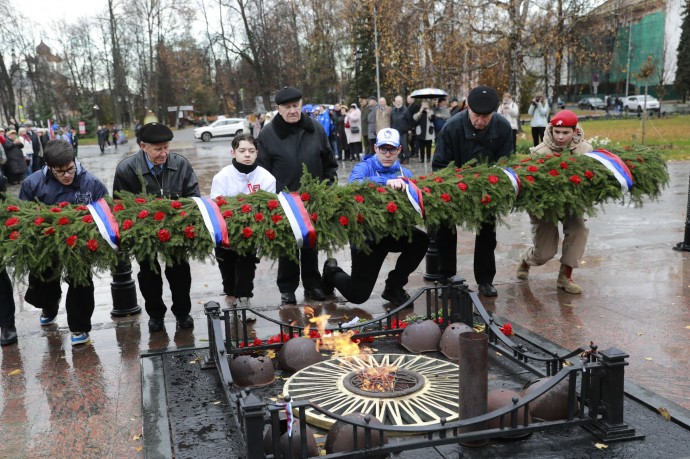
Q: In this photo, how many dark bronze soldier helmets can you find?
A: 8